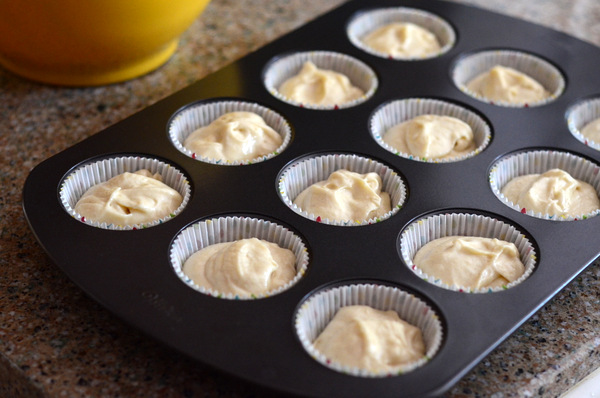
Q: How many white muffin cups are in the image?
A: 12